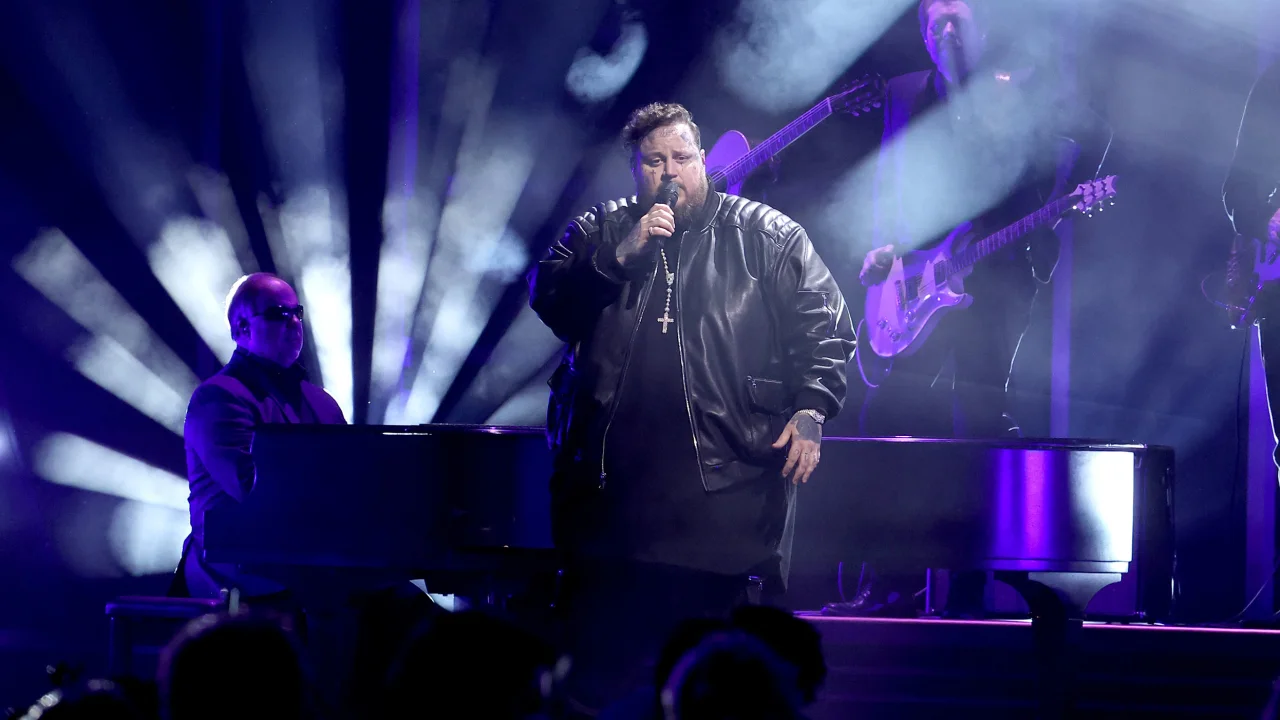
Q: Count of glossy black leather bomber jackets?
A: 1